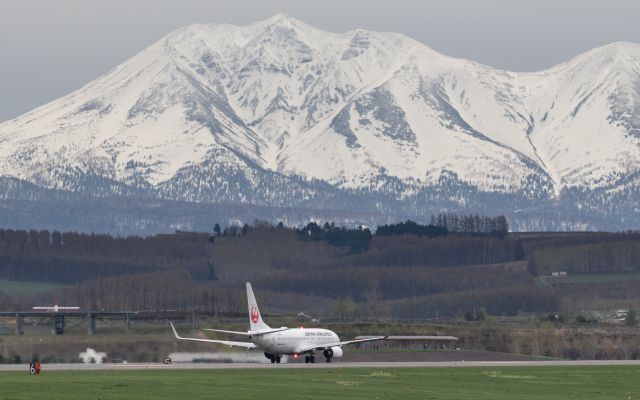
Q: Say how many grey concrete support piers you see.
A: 4